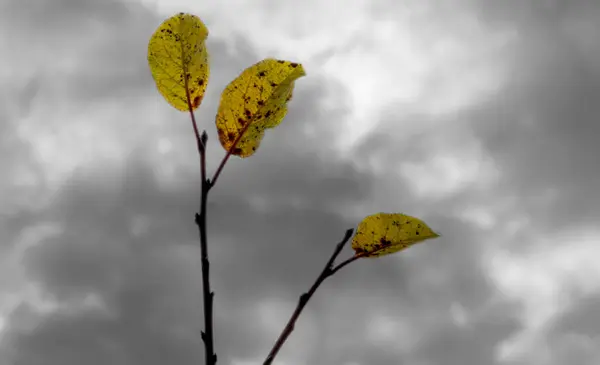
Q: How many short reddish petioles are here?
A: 3